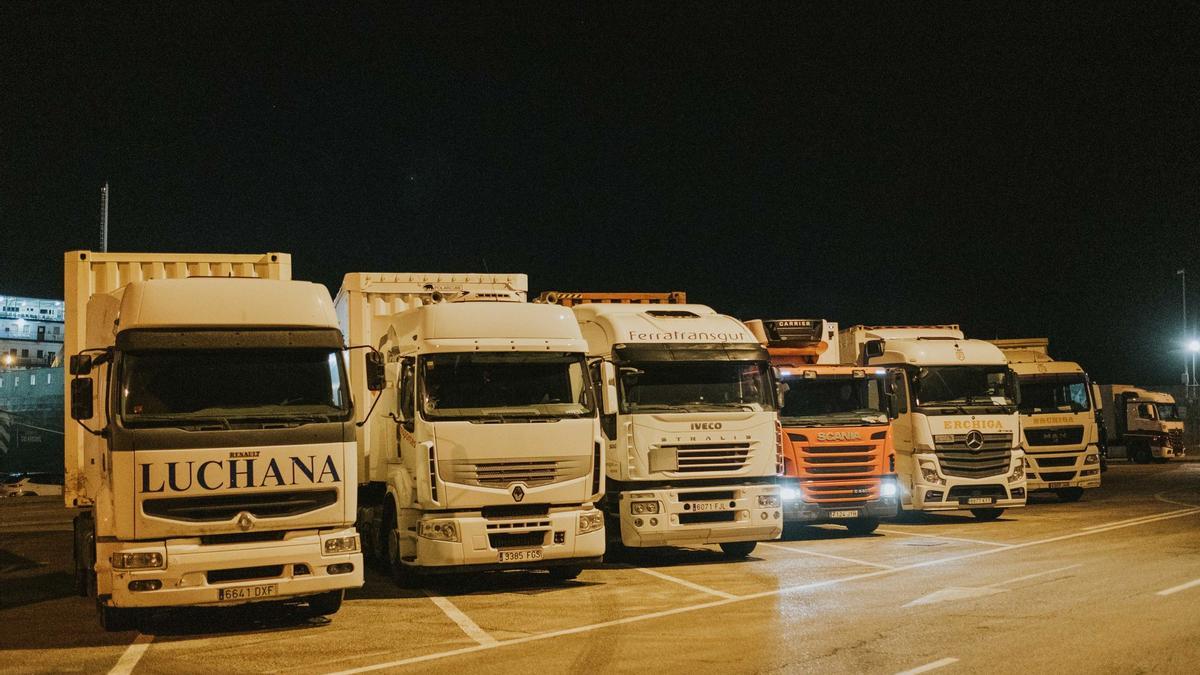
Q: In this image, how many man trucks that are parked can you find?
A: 1